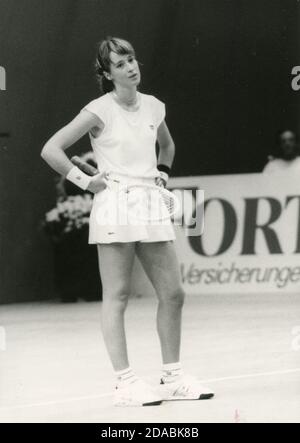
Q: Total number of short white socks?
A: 2